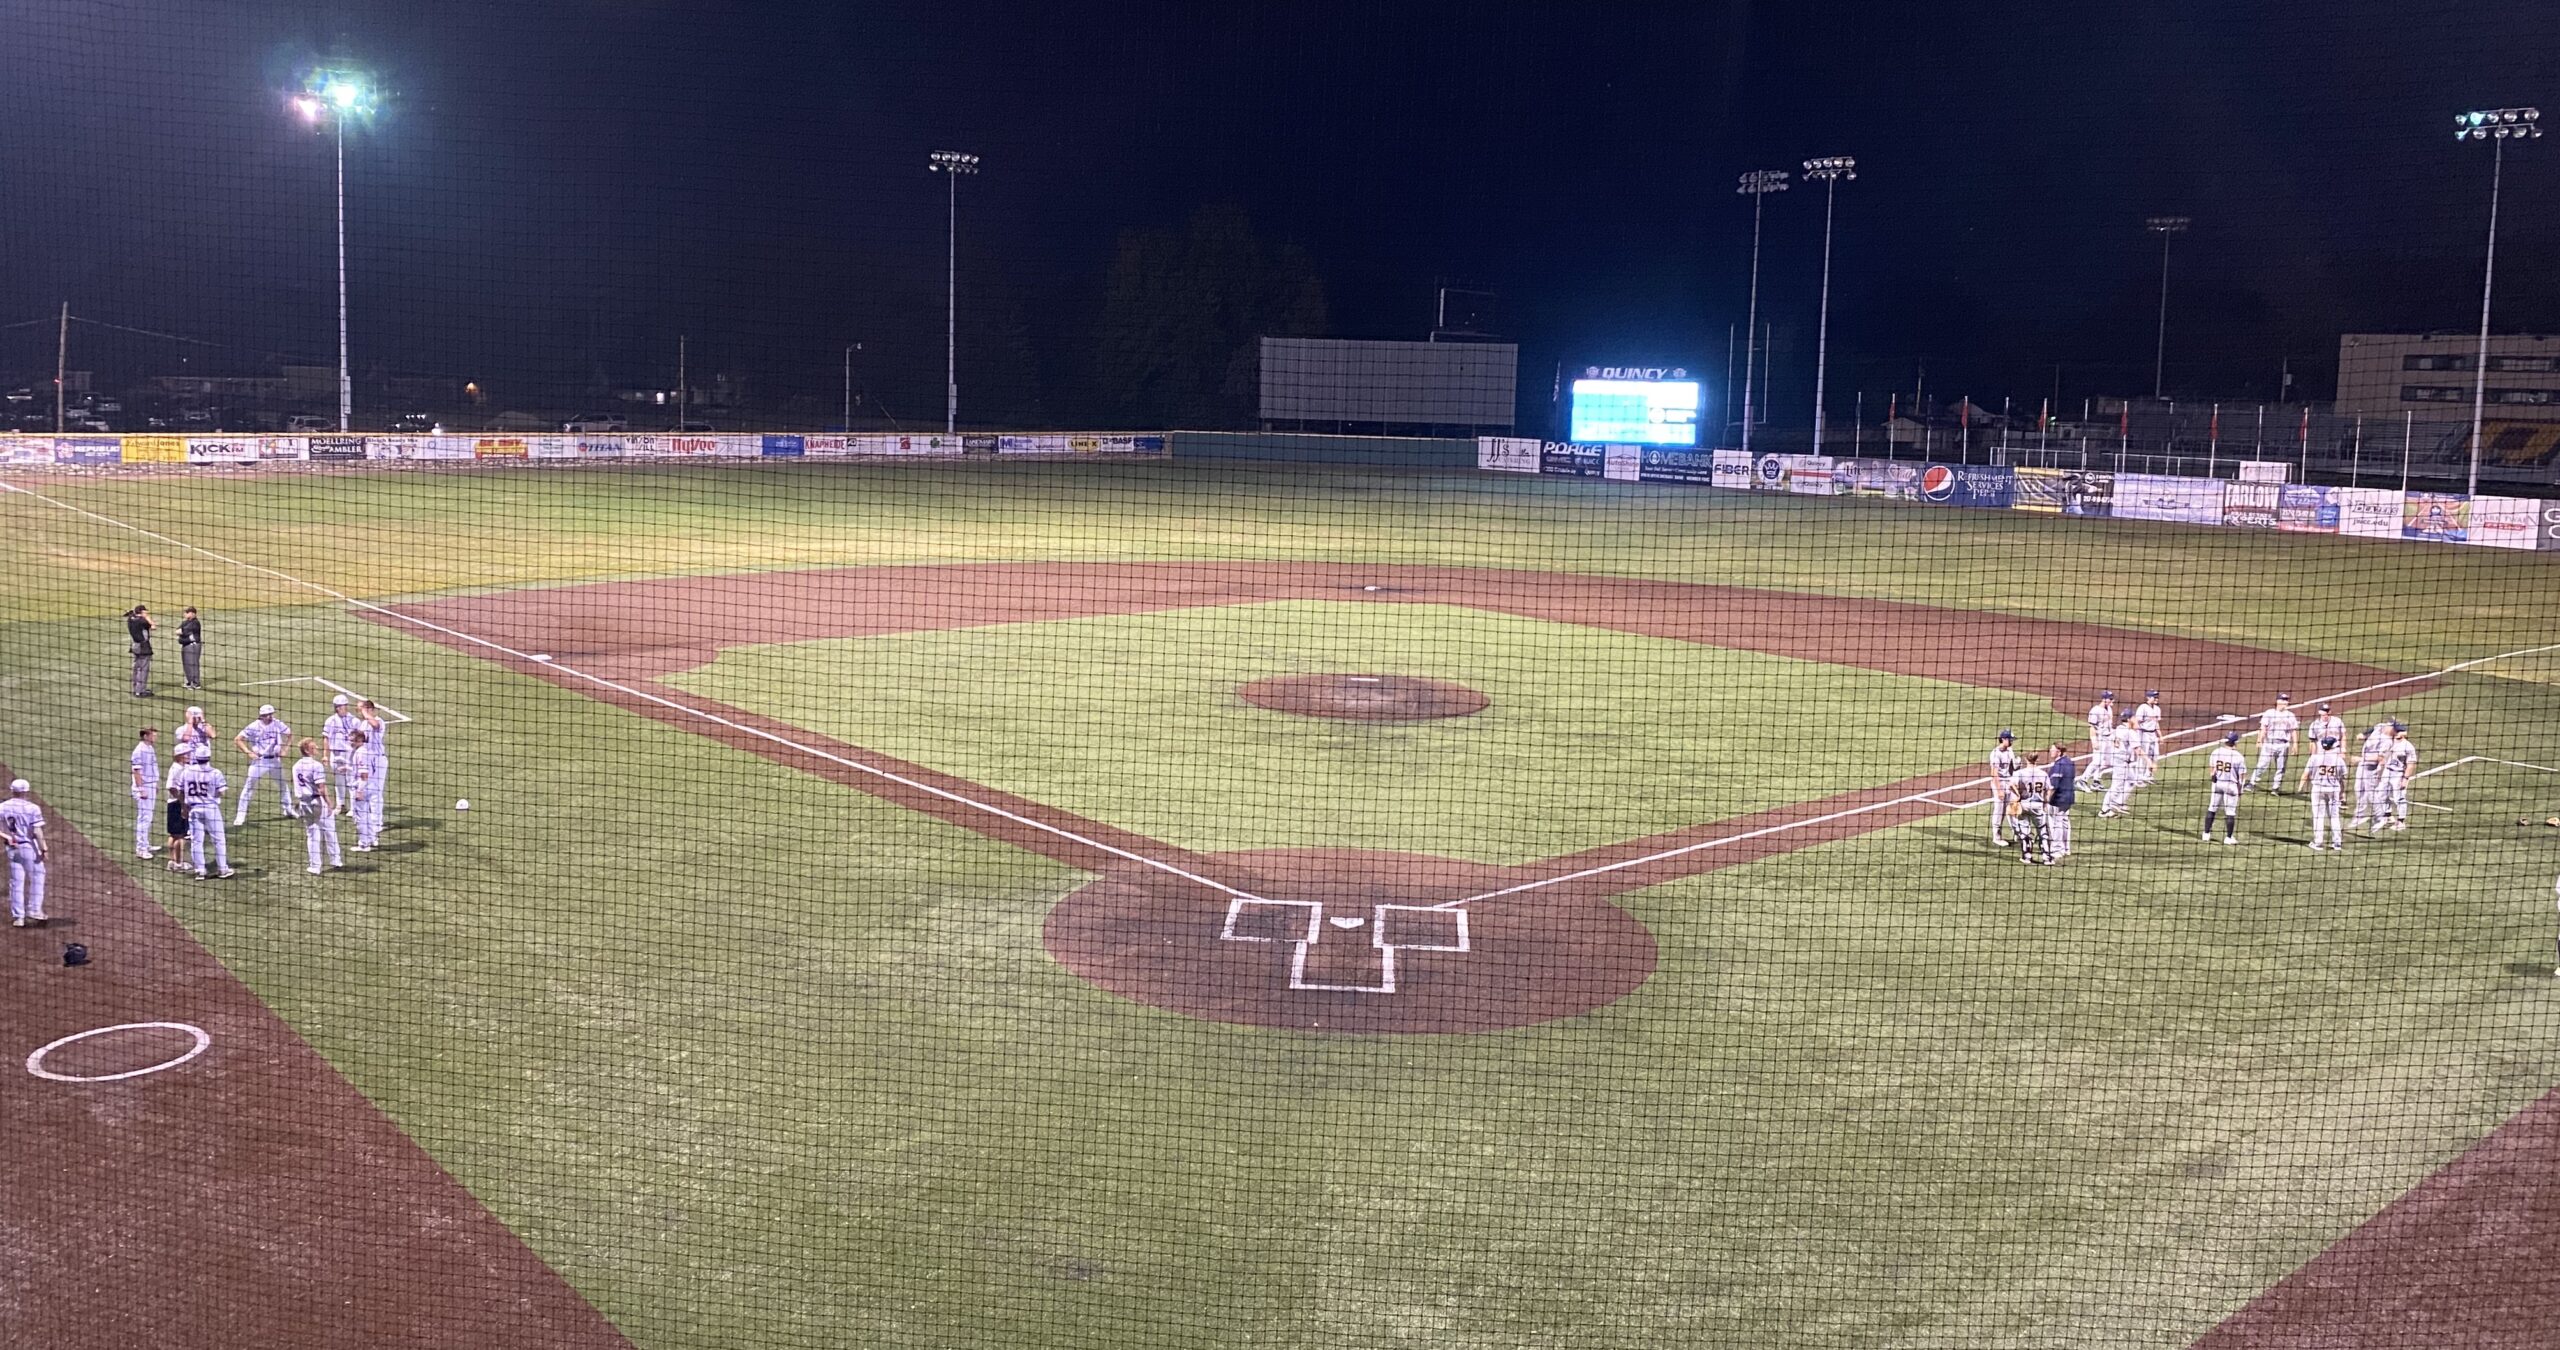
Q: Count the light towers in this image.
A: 6